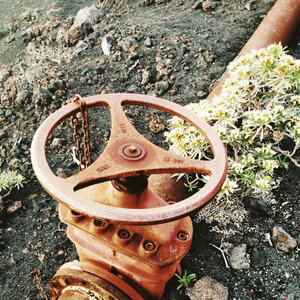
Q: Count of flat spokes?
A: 3